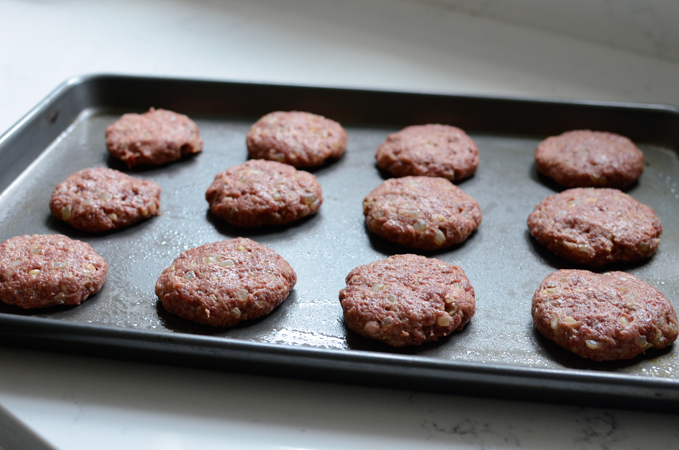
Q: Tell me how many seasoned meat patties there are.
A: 12